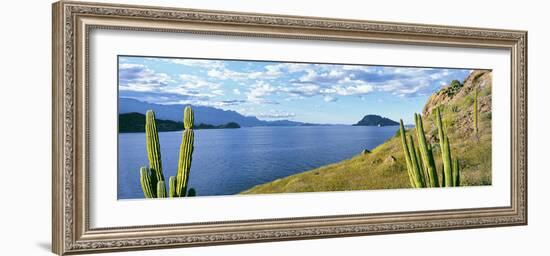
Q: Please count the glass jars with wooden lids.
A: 0